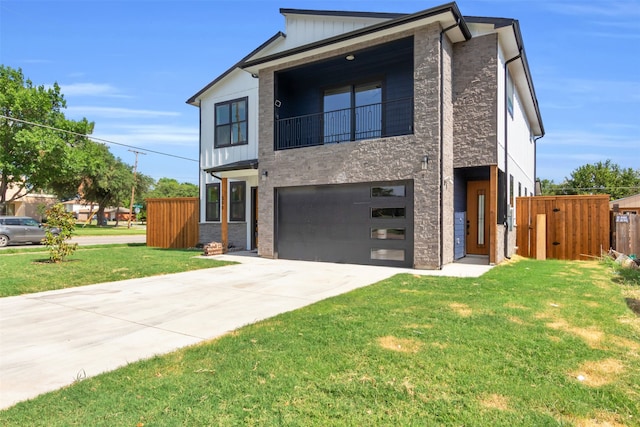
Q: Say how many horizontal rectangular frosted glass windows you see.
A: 4